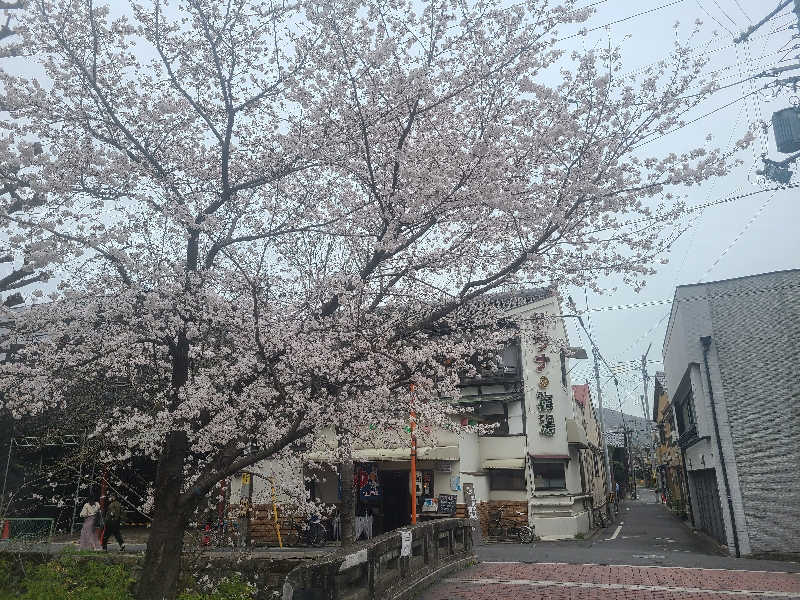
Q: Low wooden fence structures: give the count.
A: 1